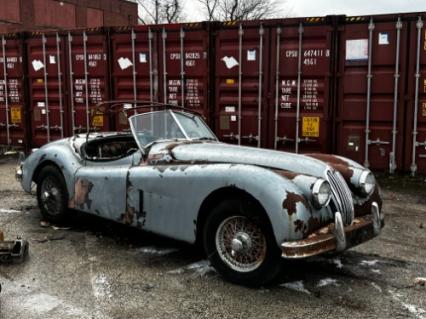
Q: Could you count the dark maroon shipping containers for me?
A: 5